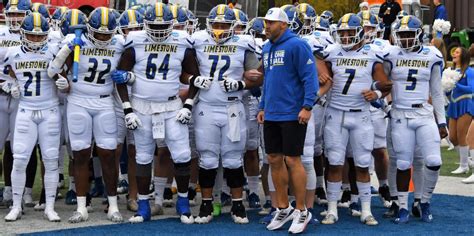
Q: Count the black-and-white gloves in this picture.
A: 4